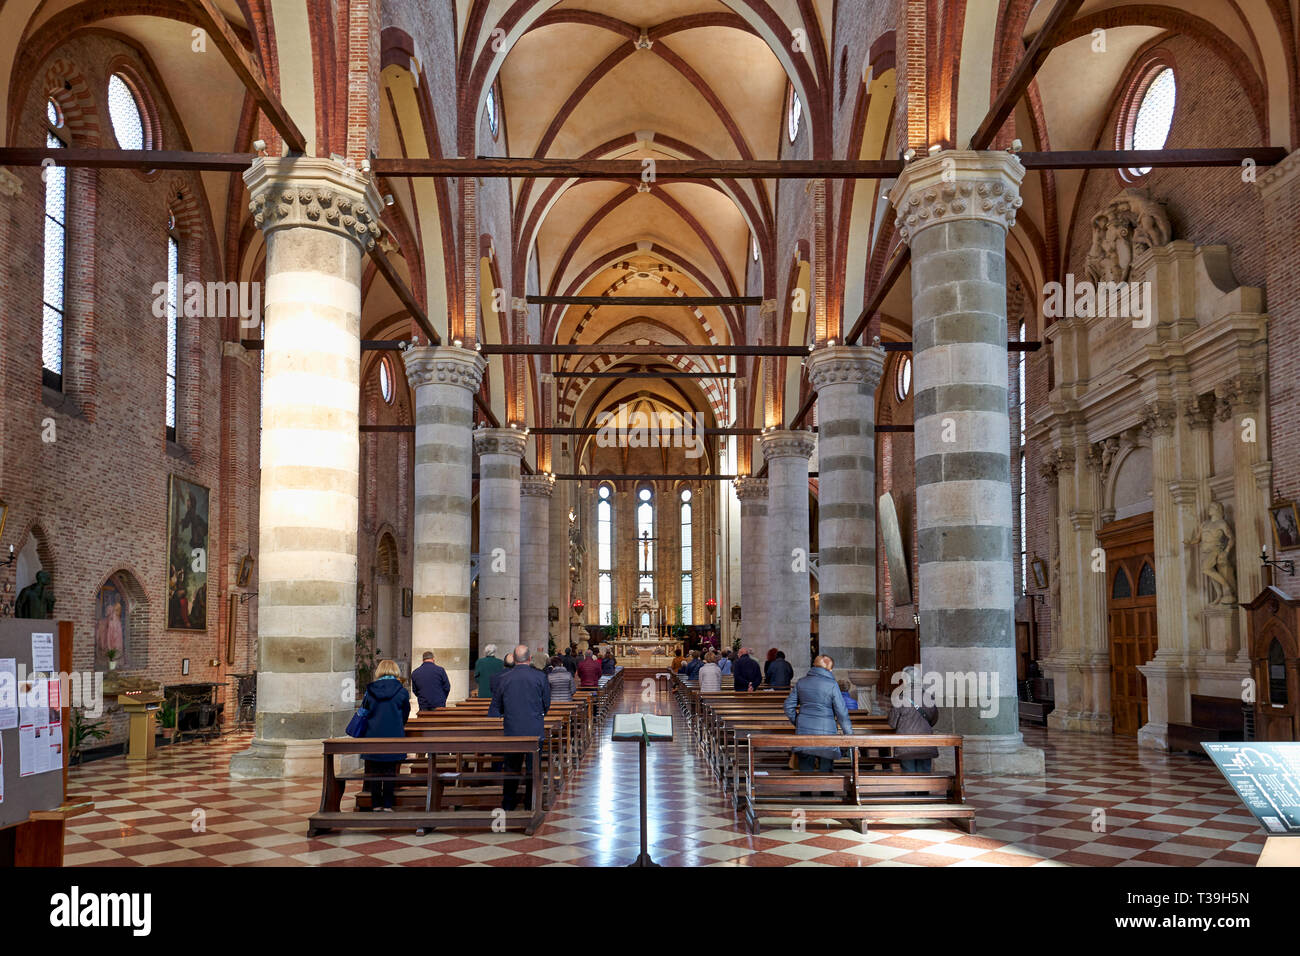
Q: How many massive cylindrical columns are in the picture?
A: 8